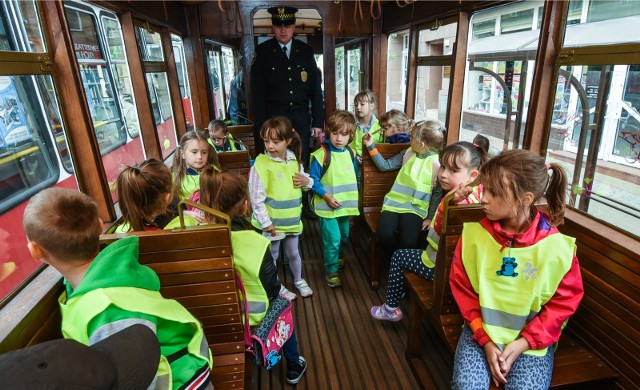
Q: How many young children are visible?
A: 12